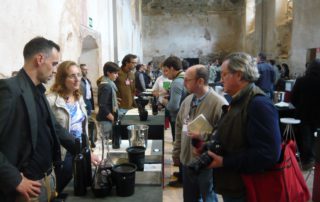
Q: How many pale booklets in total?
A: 1